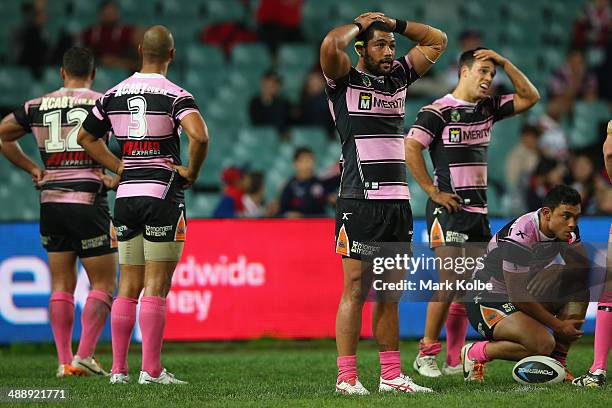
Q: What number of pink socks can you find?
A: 11